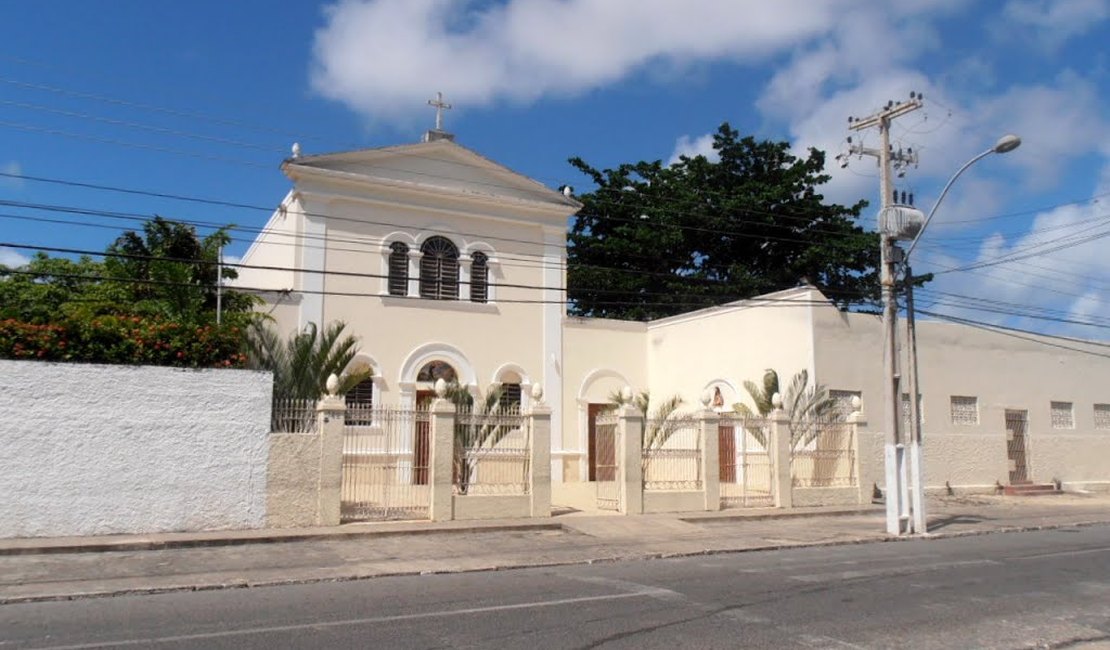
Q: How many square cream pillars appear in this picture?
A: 7